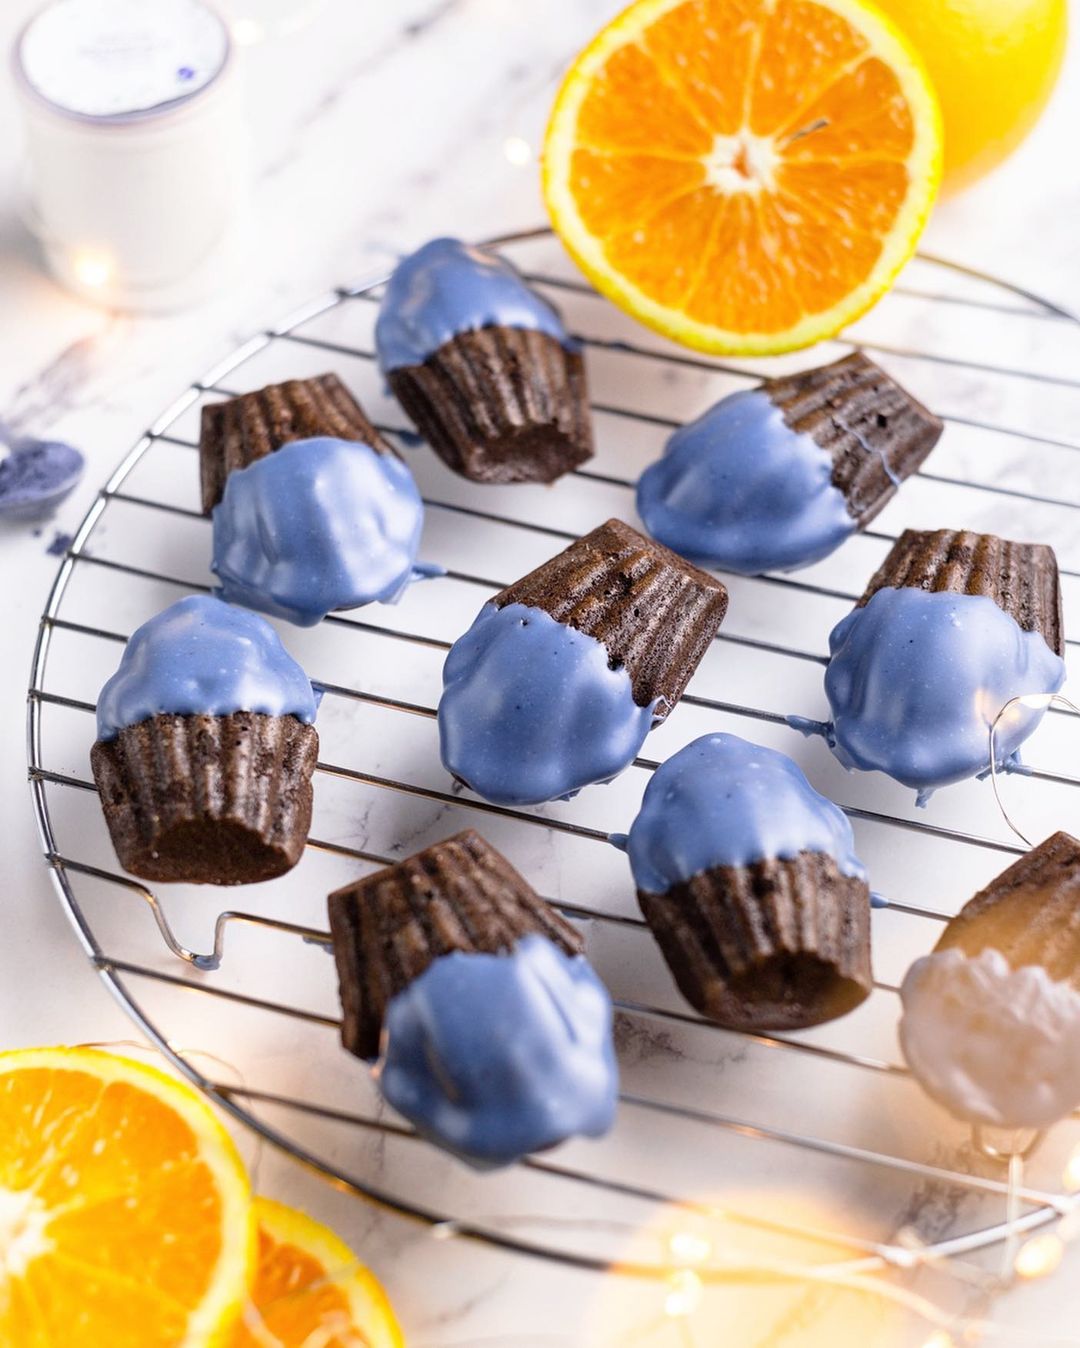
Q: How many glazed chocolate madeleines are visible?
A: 9